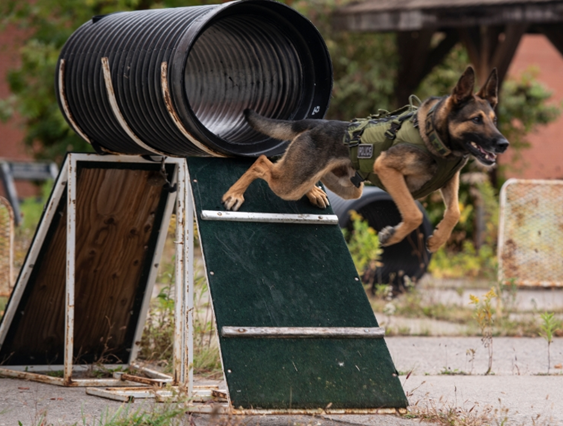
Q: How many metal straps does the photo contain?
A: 3